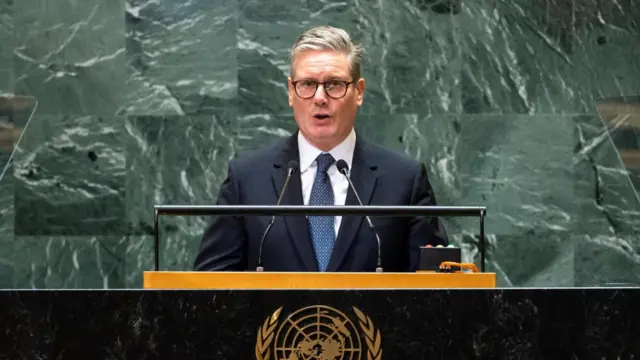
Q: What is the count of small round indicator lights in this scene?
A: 3